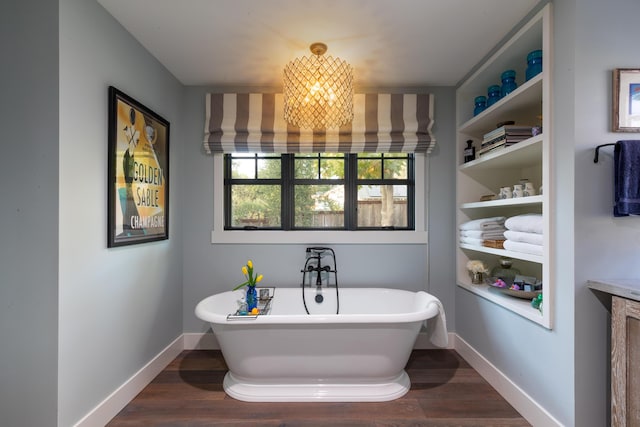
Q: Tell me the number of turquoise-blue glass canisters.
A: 4